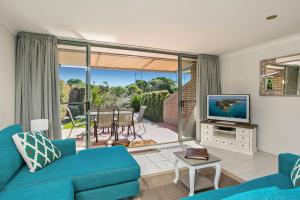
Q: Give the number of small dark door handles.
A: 2